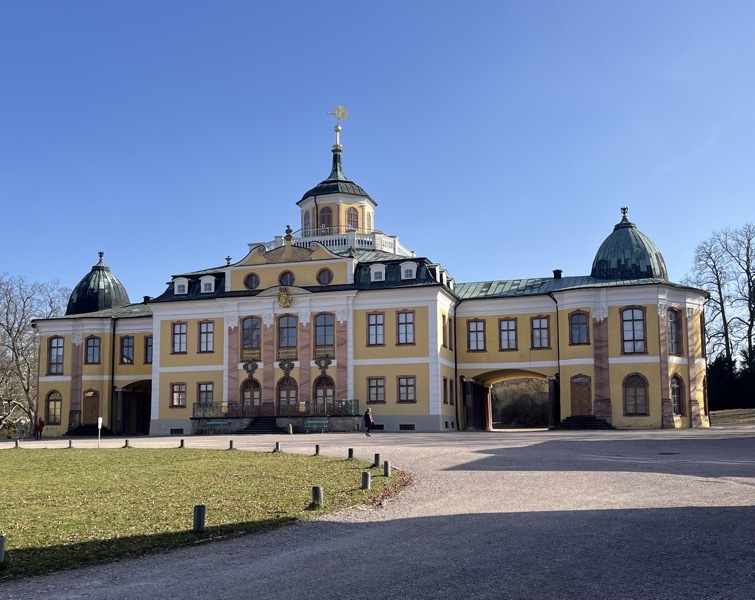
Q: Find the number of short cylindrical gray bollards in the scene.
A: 14